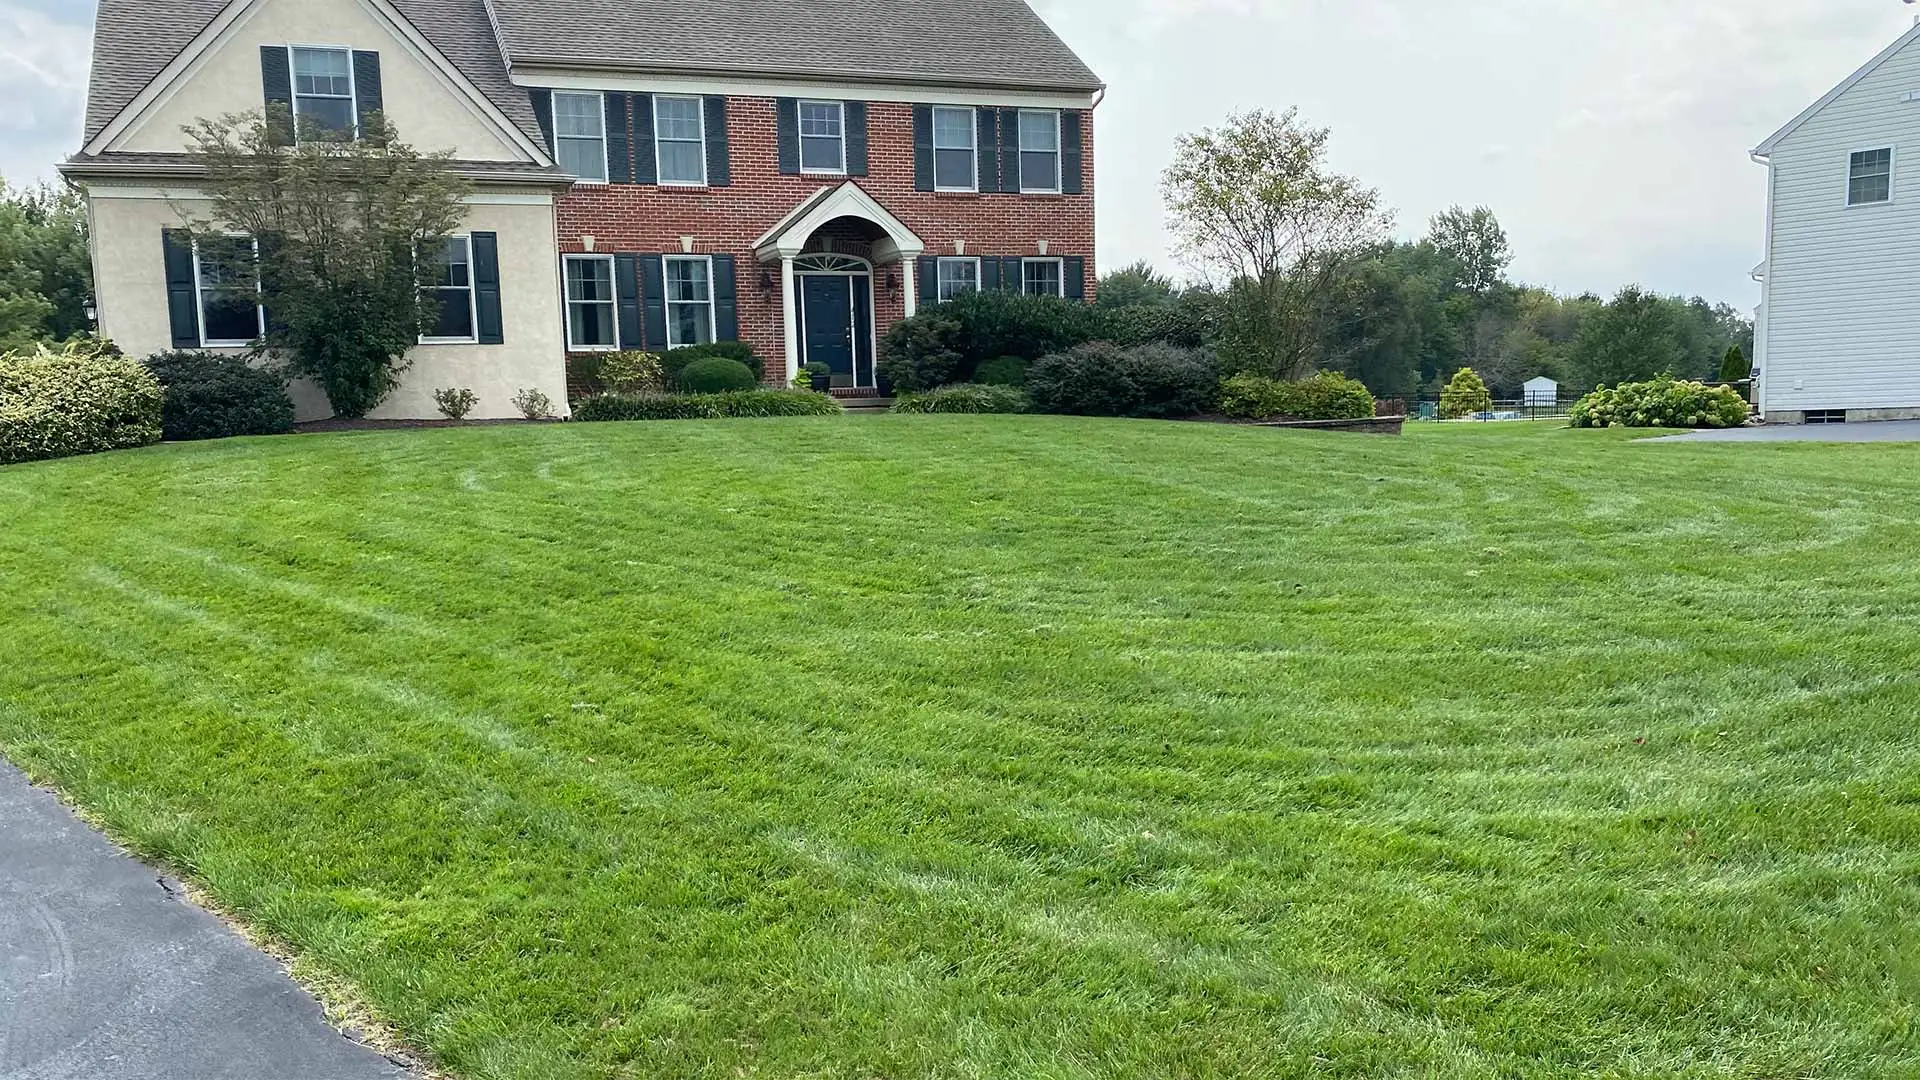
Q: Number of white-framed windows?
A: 13